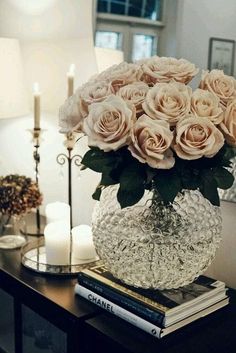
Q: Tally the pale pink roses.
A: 12